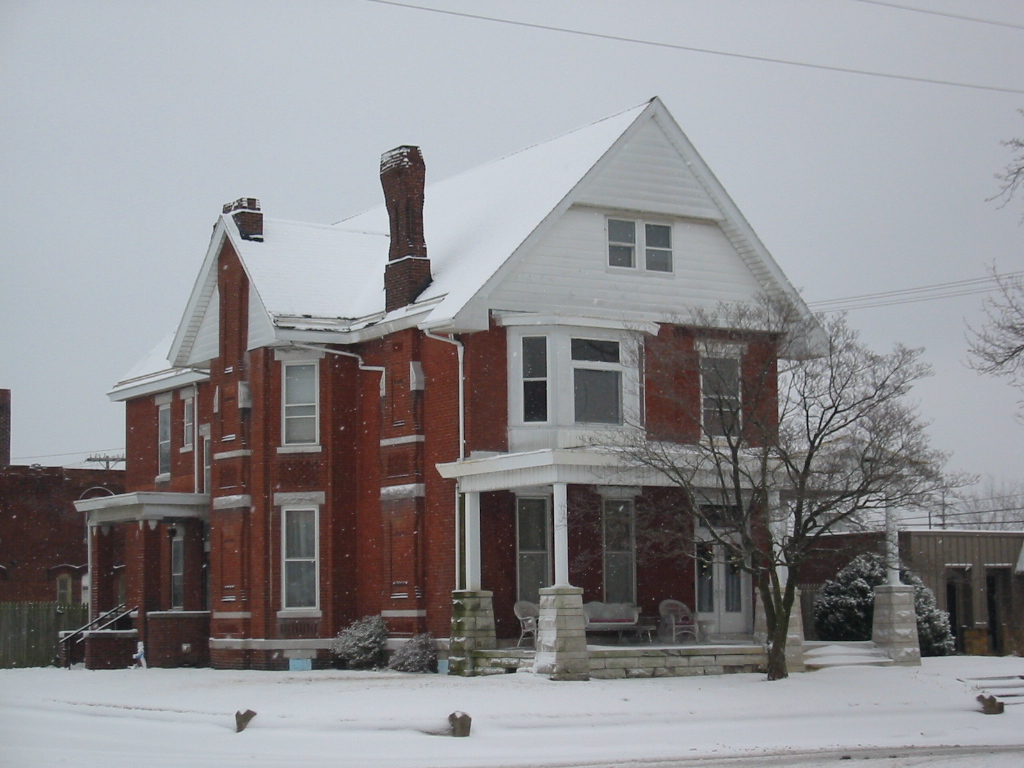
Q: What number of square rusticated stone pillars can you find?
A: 4